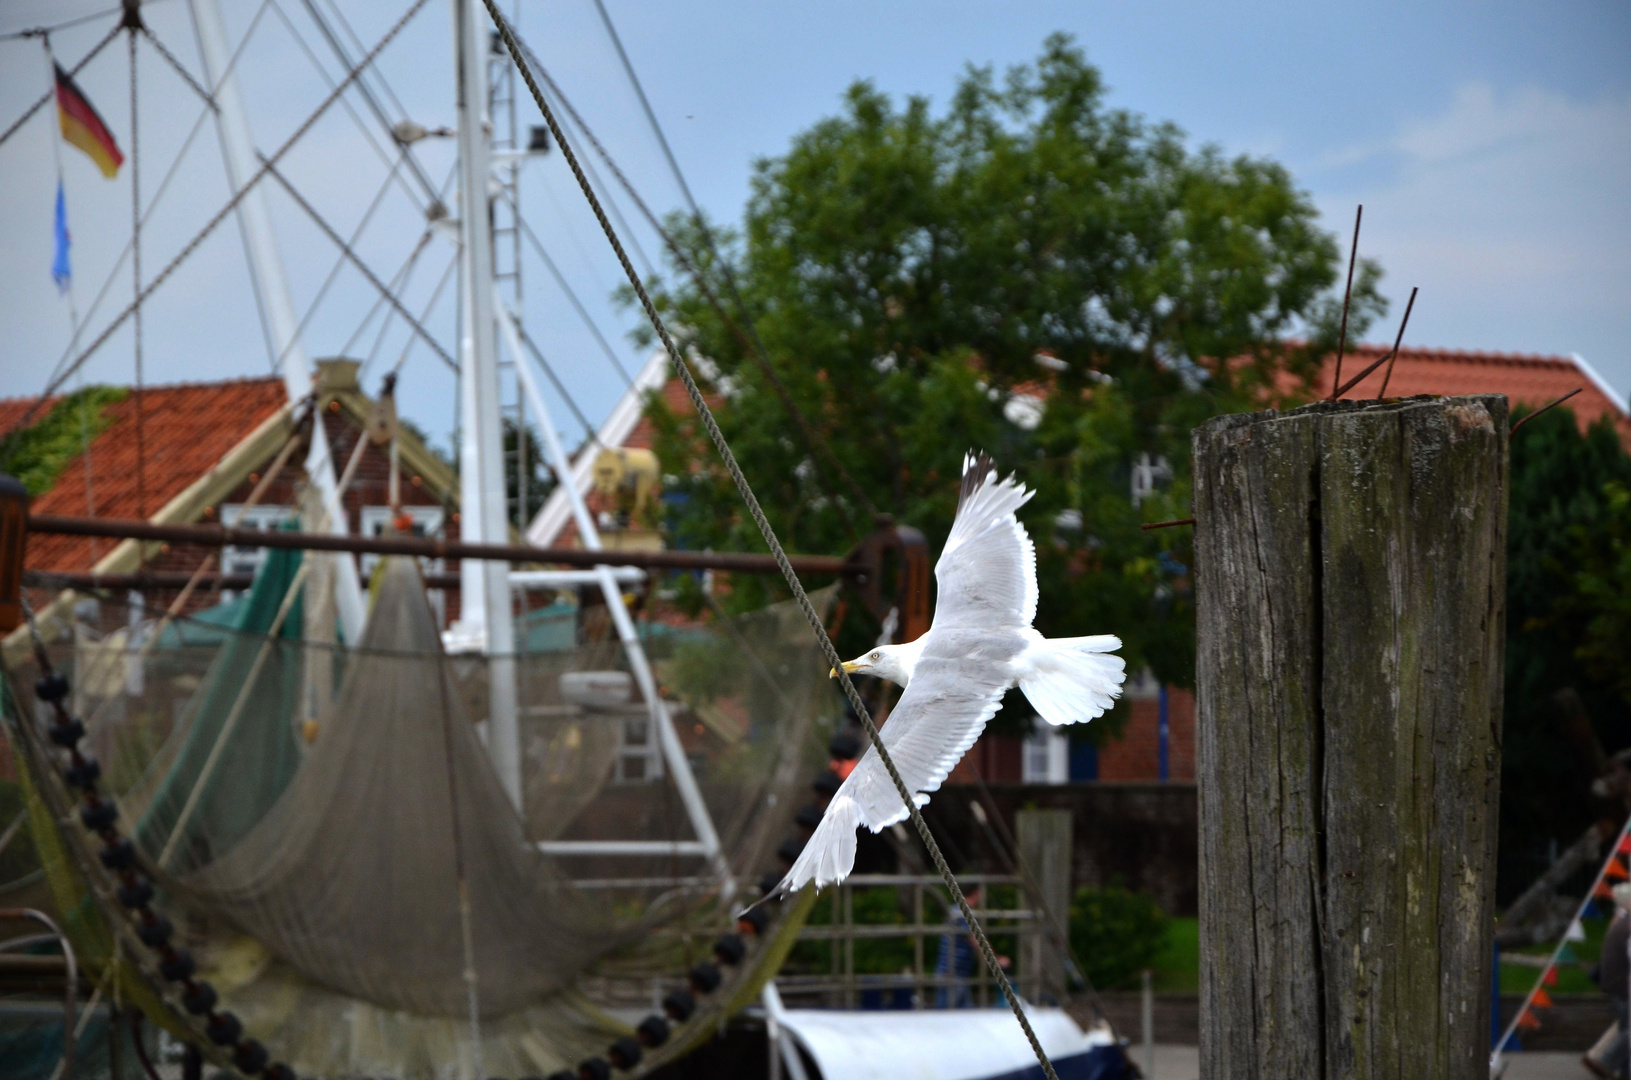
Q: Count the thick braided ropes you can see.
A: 1